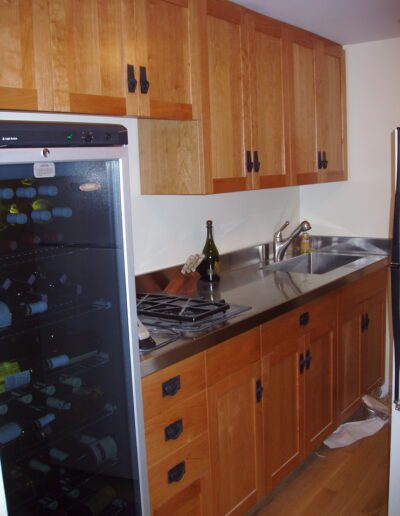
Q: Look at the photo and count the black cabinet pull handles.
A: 15